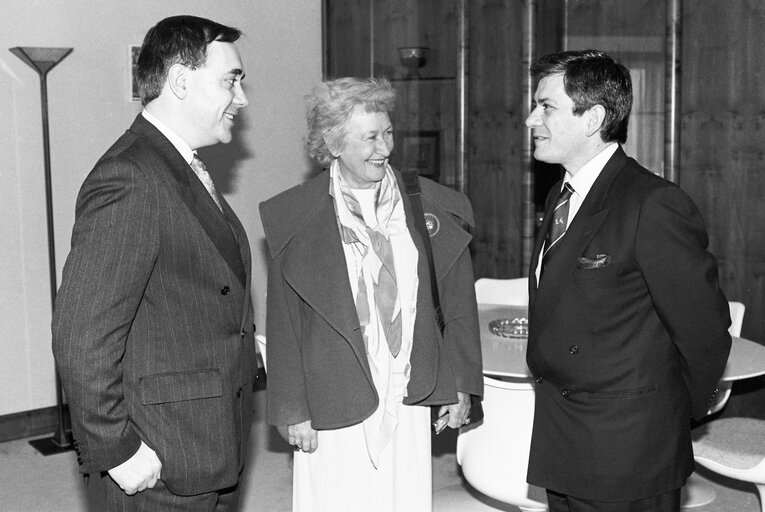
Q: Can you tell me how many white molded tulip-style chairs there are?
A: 4